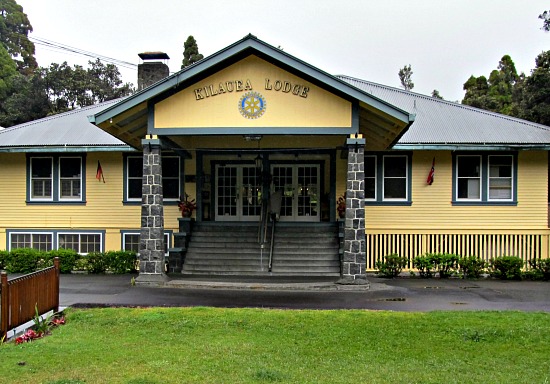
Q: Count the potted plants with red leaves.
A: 2